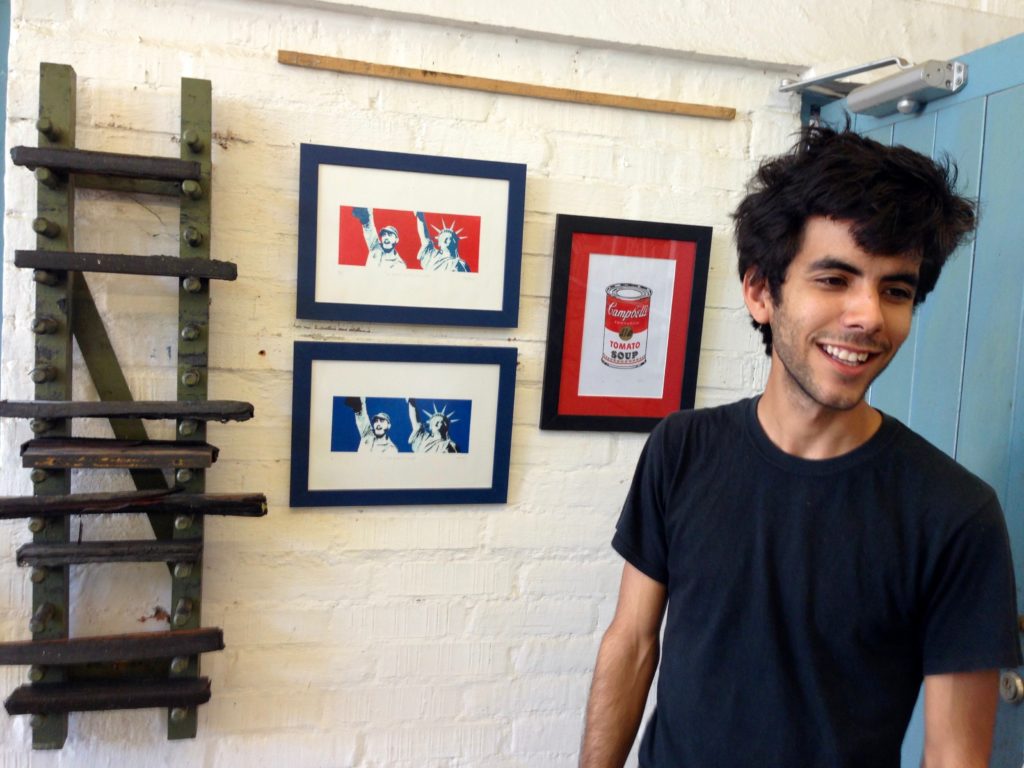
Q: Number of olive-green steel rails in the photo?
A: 2